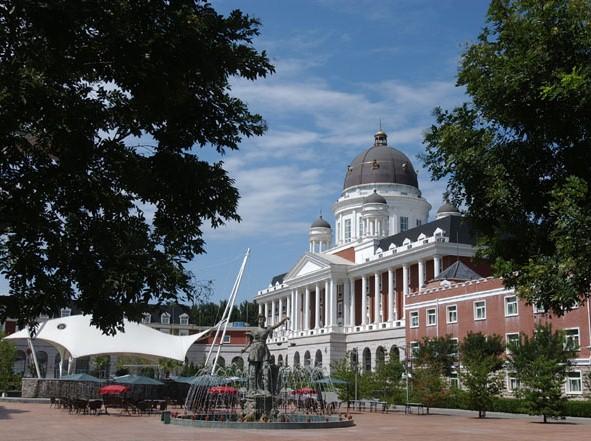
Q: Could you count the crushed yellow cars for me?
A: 0